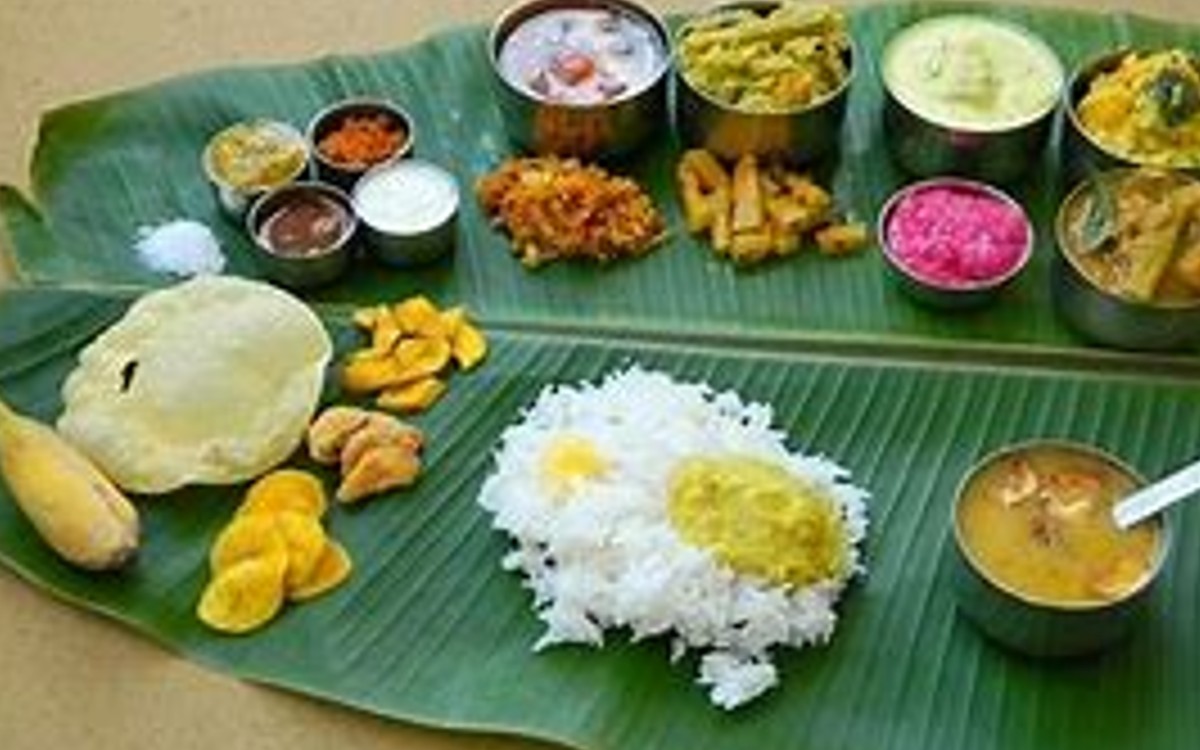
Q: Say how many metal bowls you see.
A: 11